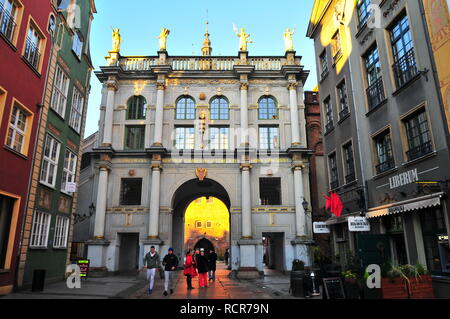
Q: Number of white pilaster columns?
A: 8